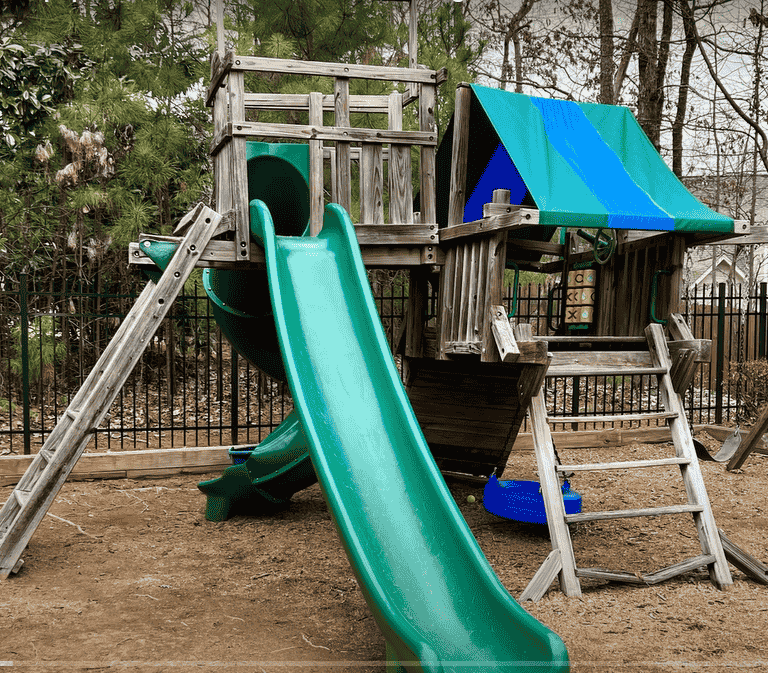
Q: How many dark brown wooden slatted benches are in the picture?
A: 0